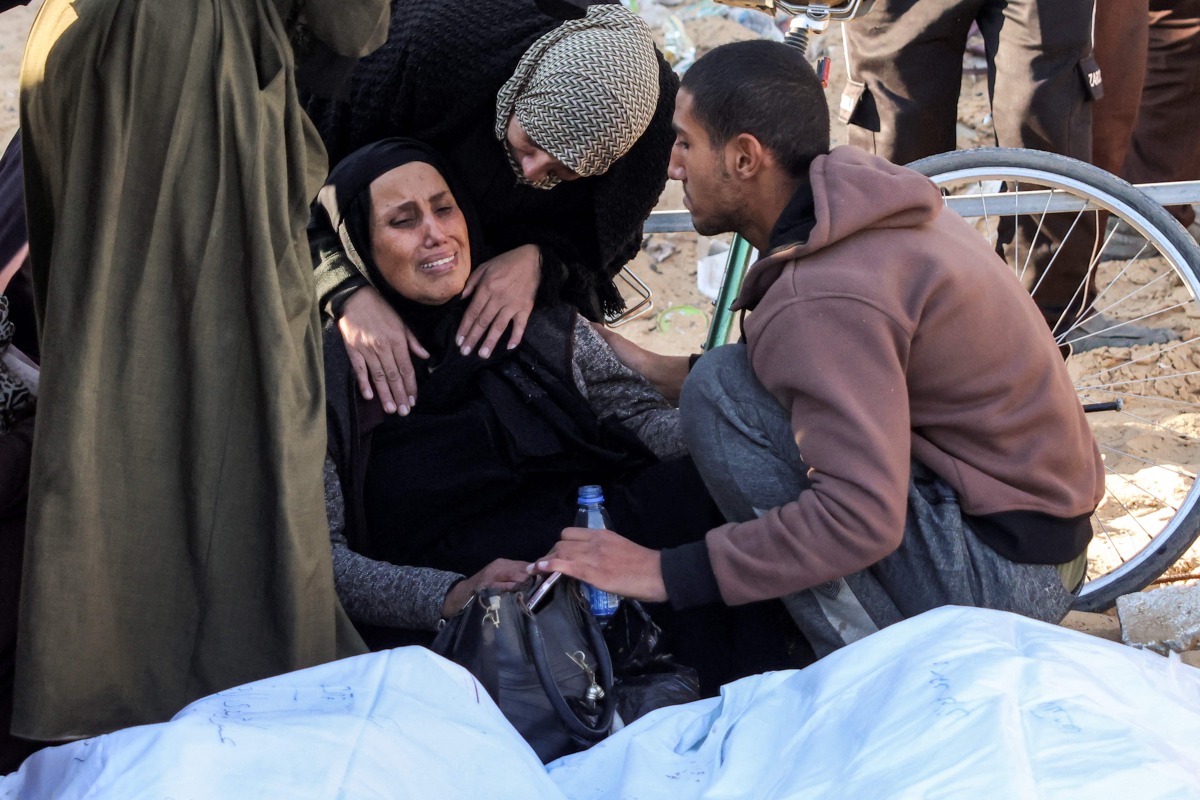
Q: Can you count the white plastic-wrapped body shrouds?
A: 2